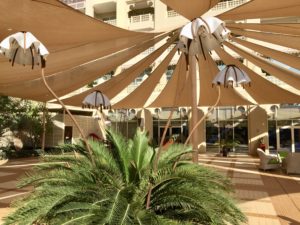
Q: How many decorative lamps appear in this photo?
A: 4